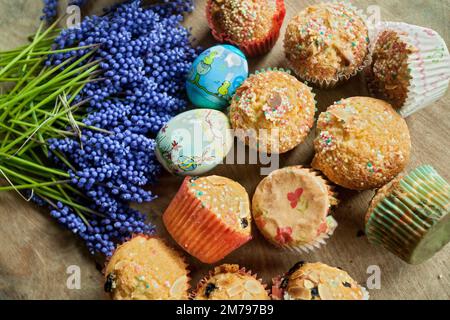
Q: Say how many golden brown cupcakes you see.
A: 11